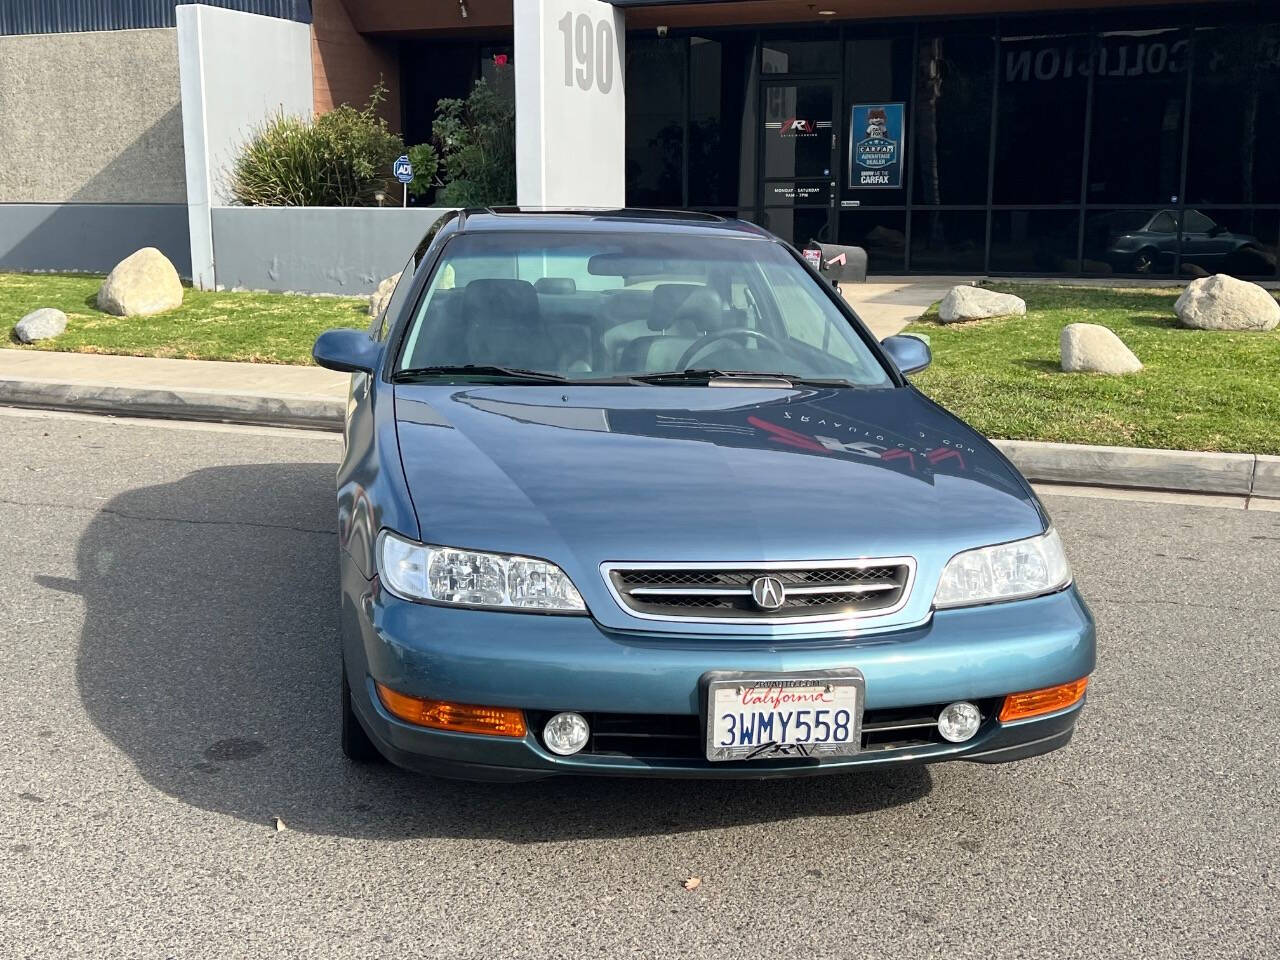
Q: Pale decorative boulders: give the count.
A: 6